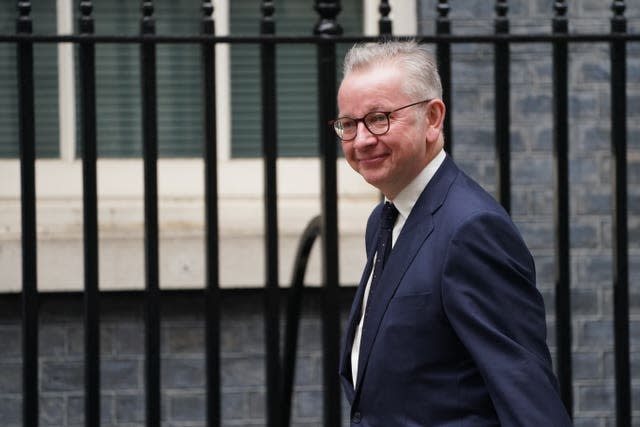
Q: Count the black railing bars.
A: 11